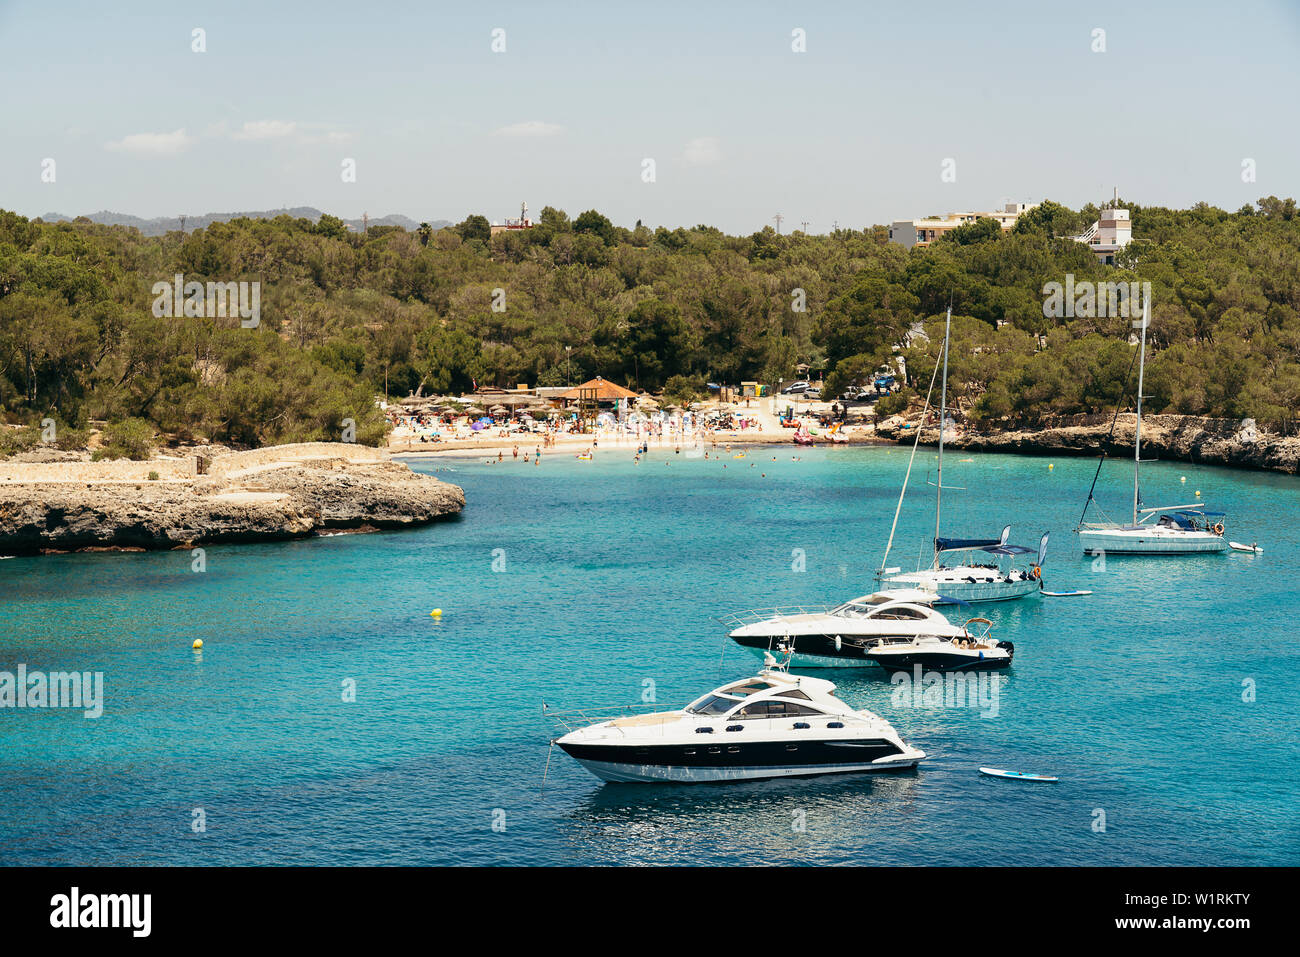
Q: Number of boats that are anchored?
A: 5